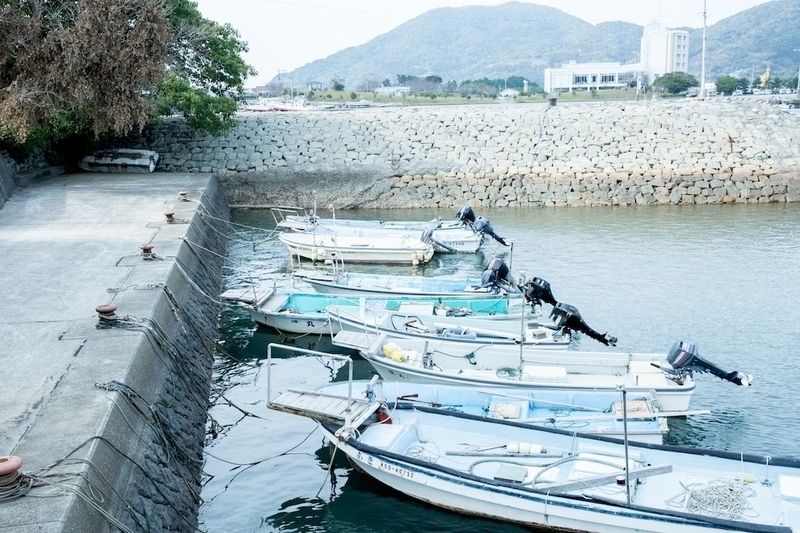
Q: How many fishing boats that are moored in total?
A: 9